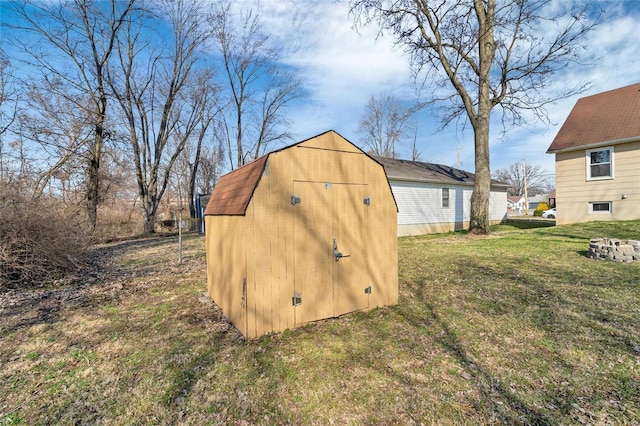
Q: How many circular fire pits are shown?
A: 1